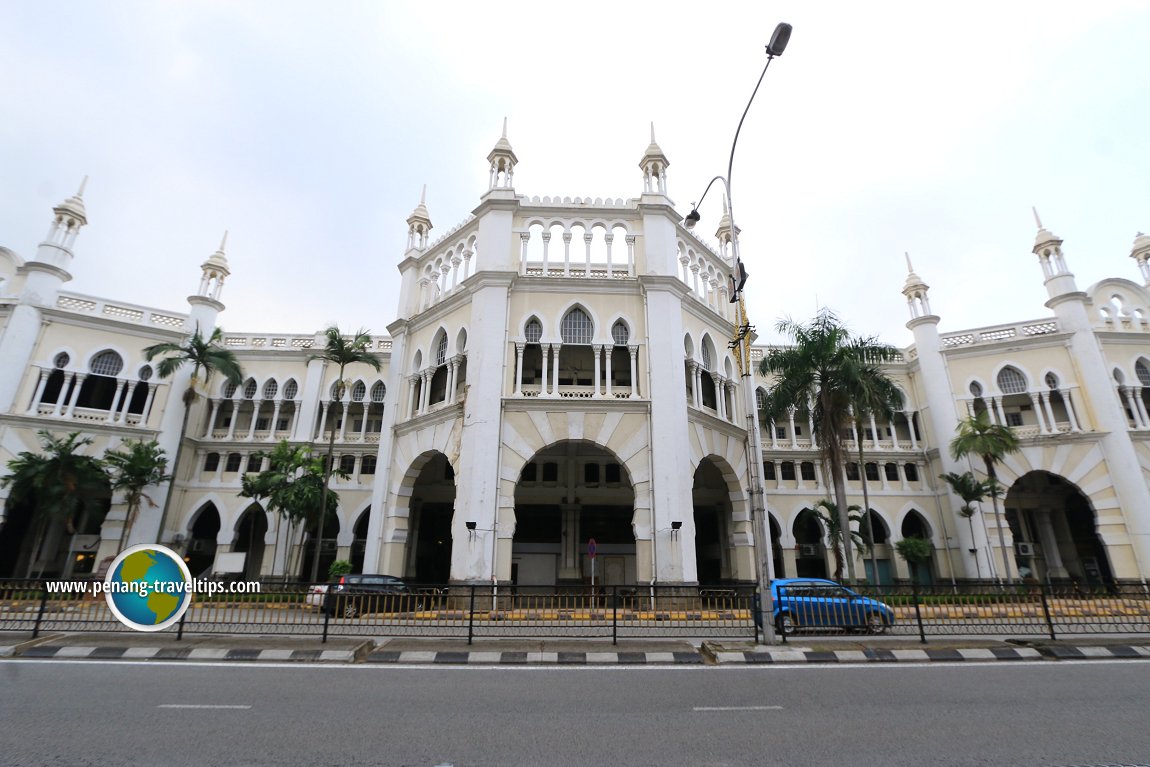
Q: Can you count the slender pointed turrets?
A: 9